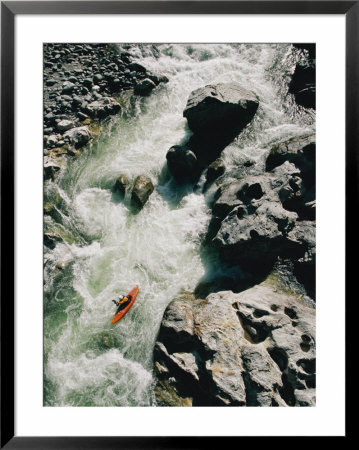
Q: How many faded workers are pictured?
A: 0